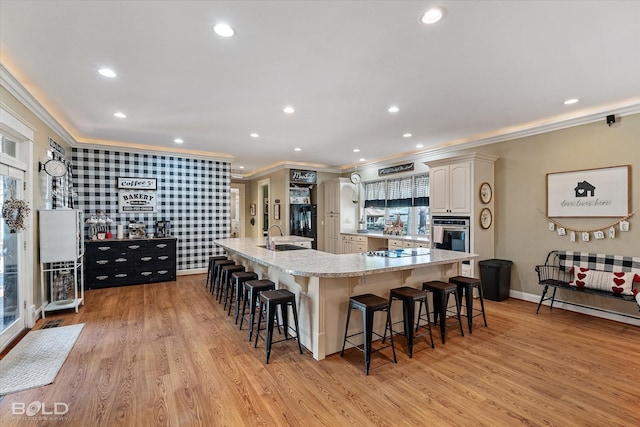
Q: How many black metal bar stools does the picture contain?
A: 10